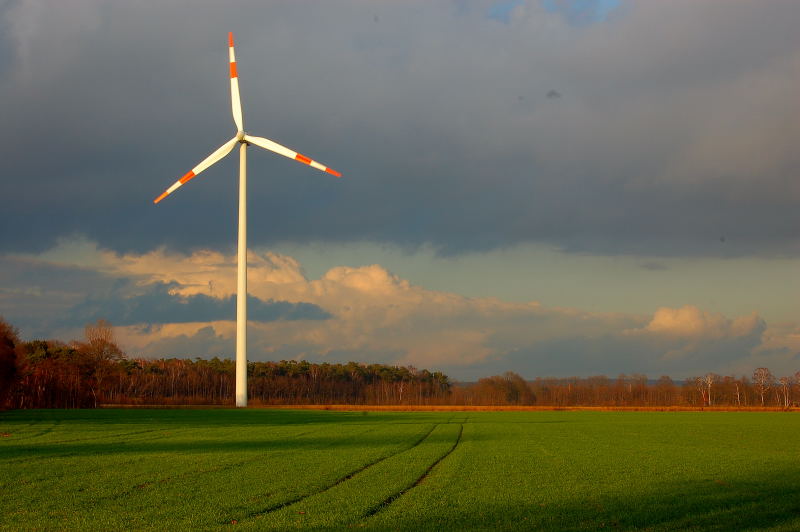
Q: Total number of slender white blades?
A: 3